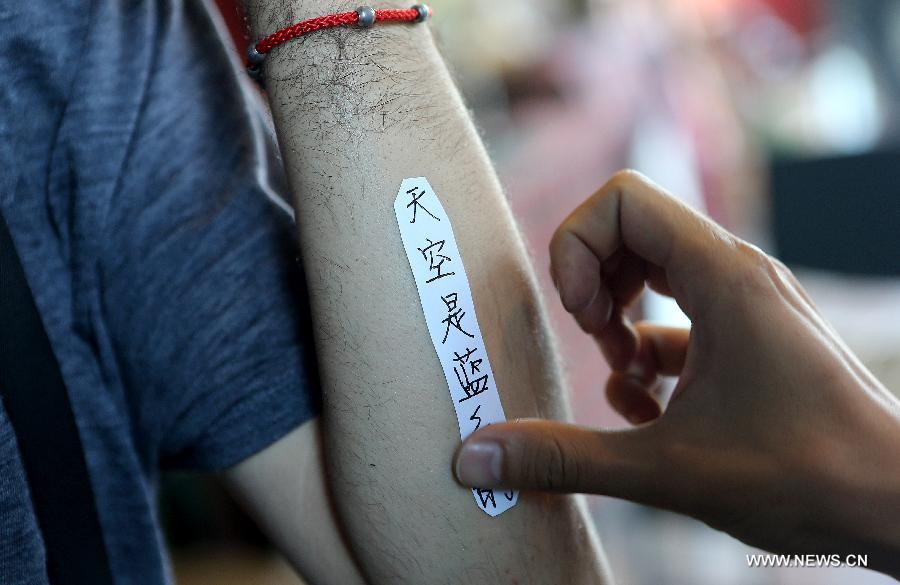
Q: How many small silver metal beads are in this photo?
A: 3